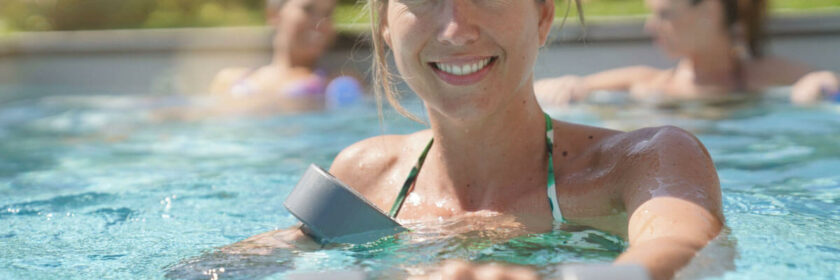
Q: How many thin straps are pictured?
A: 2